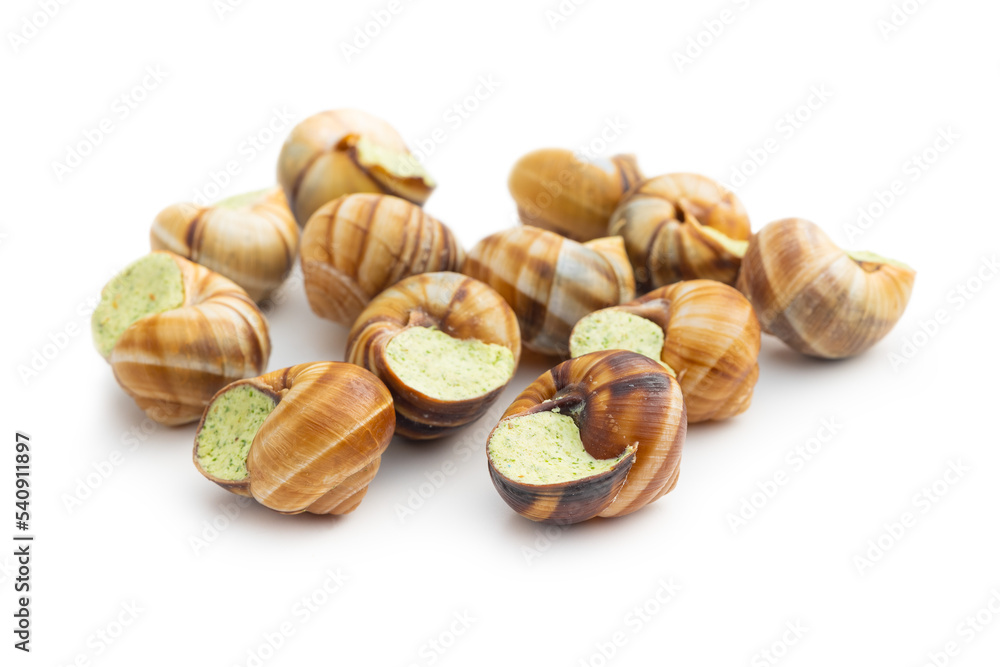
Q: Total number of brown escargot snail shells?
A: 12